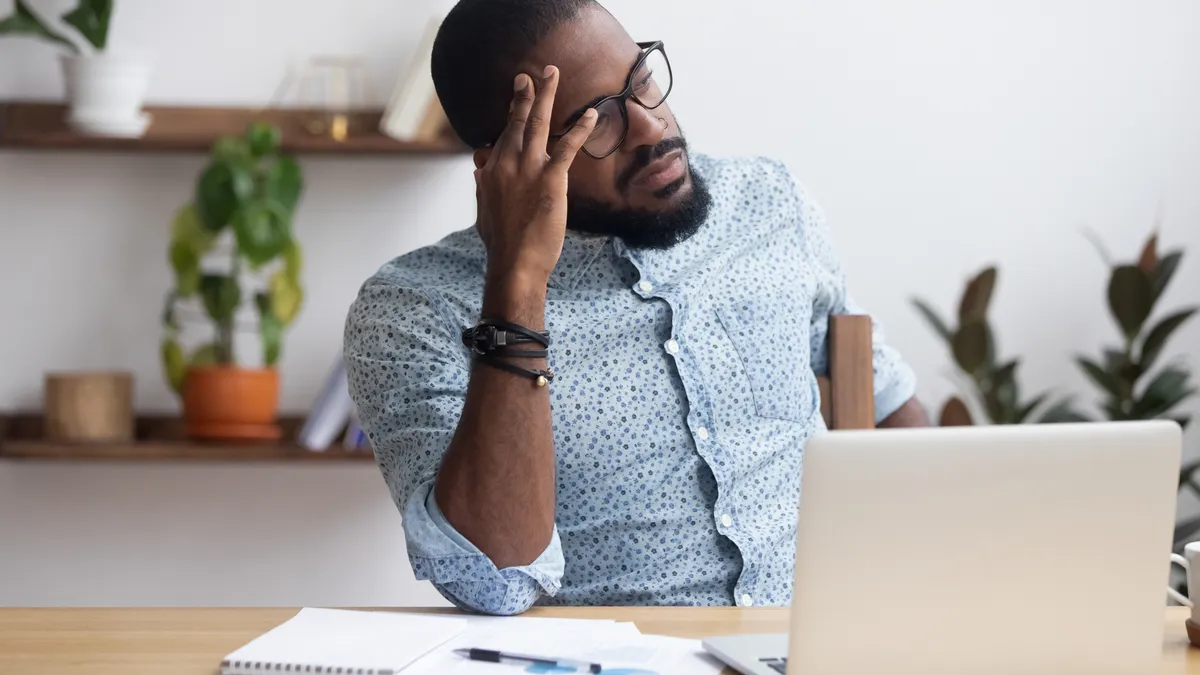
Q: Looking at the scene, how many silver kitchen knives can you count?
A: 0